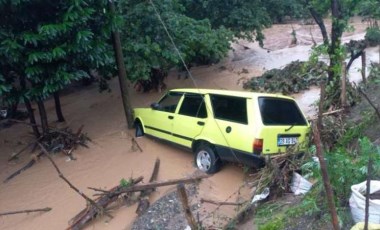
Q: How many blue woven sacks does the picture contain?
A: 0